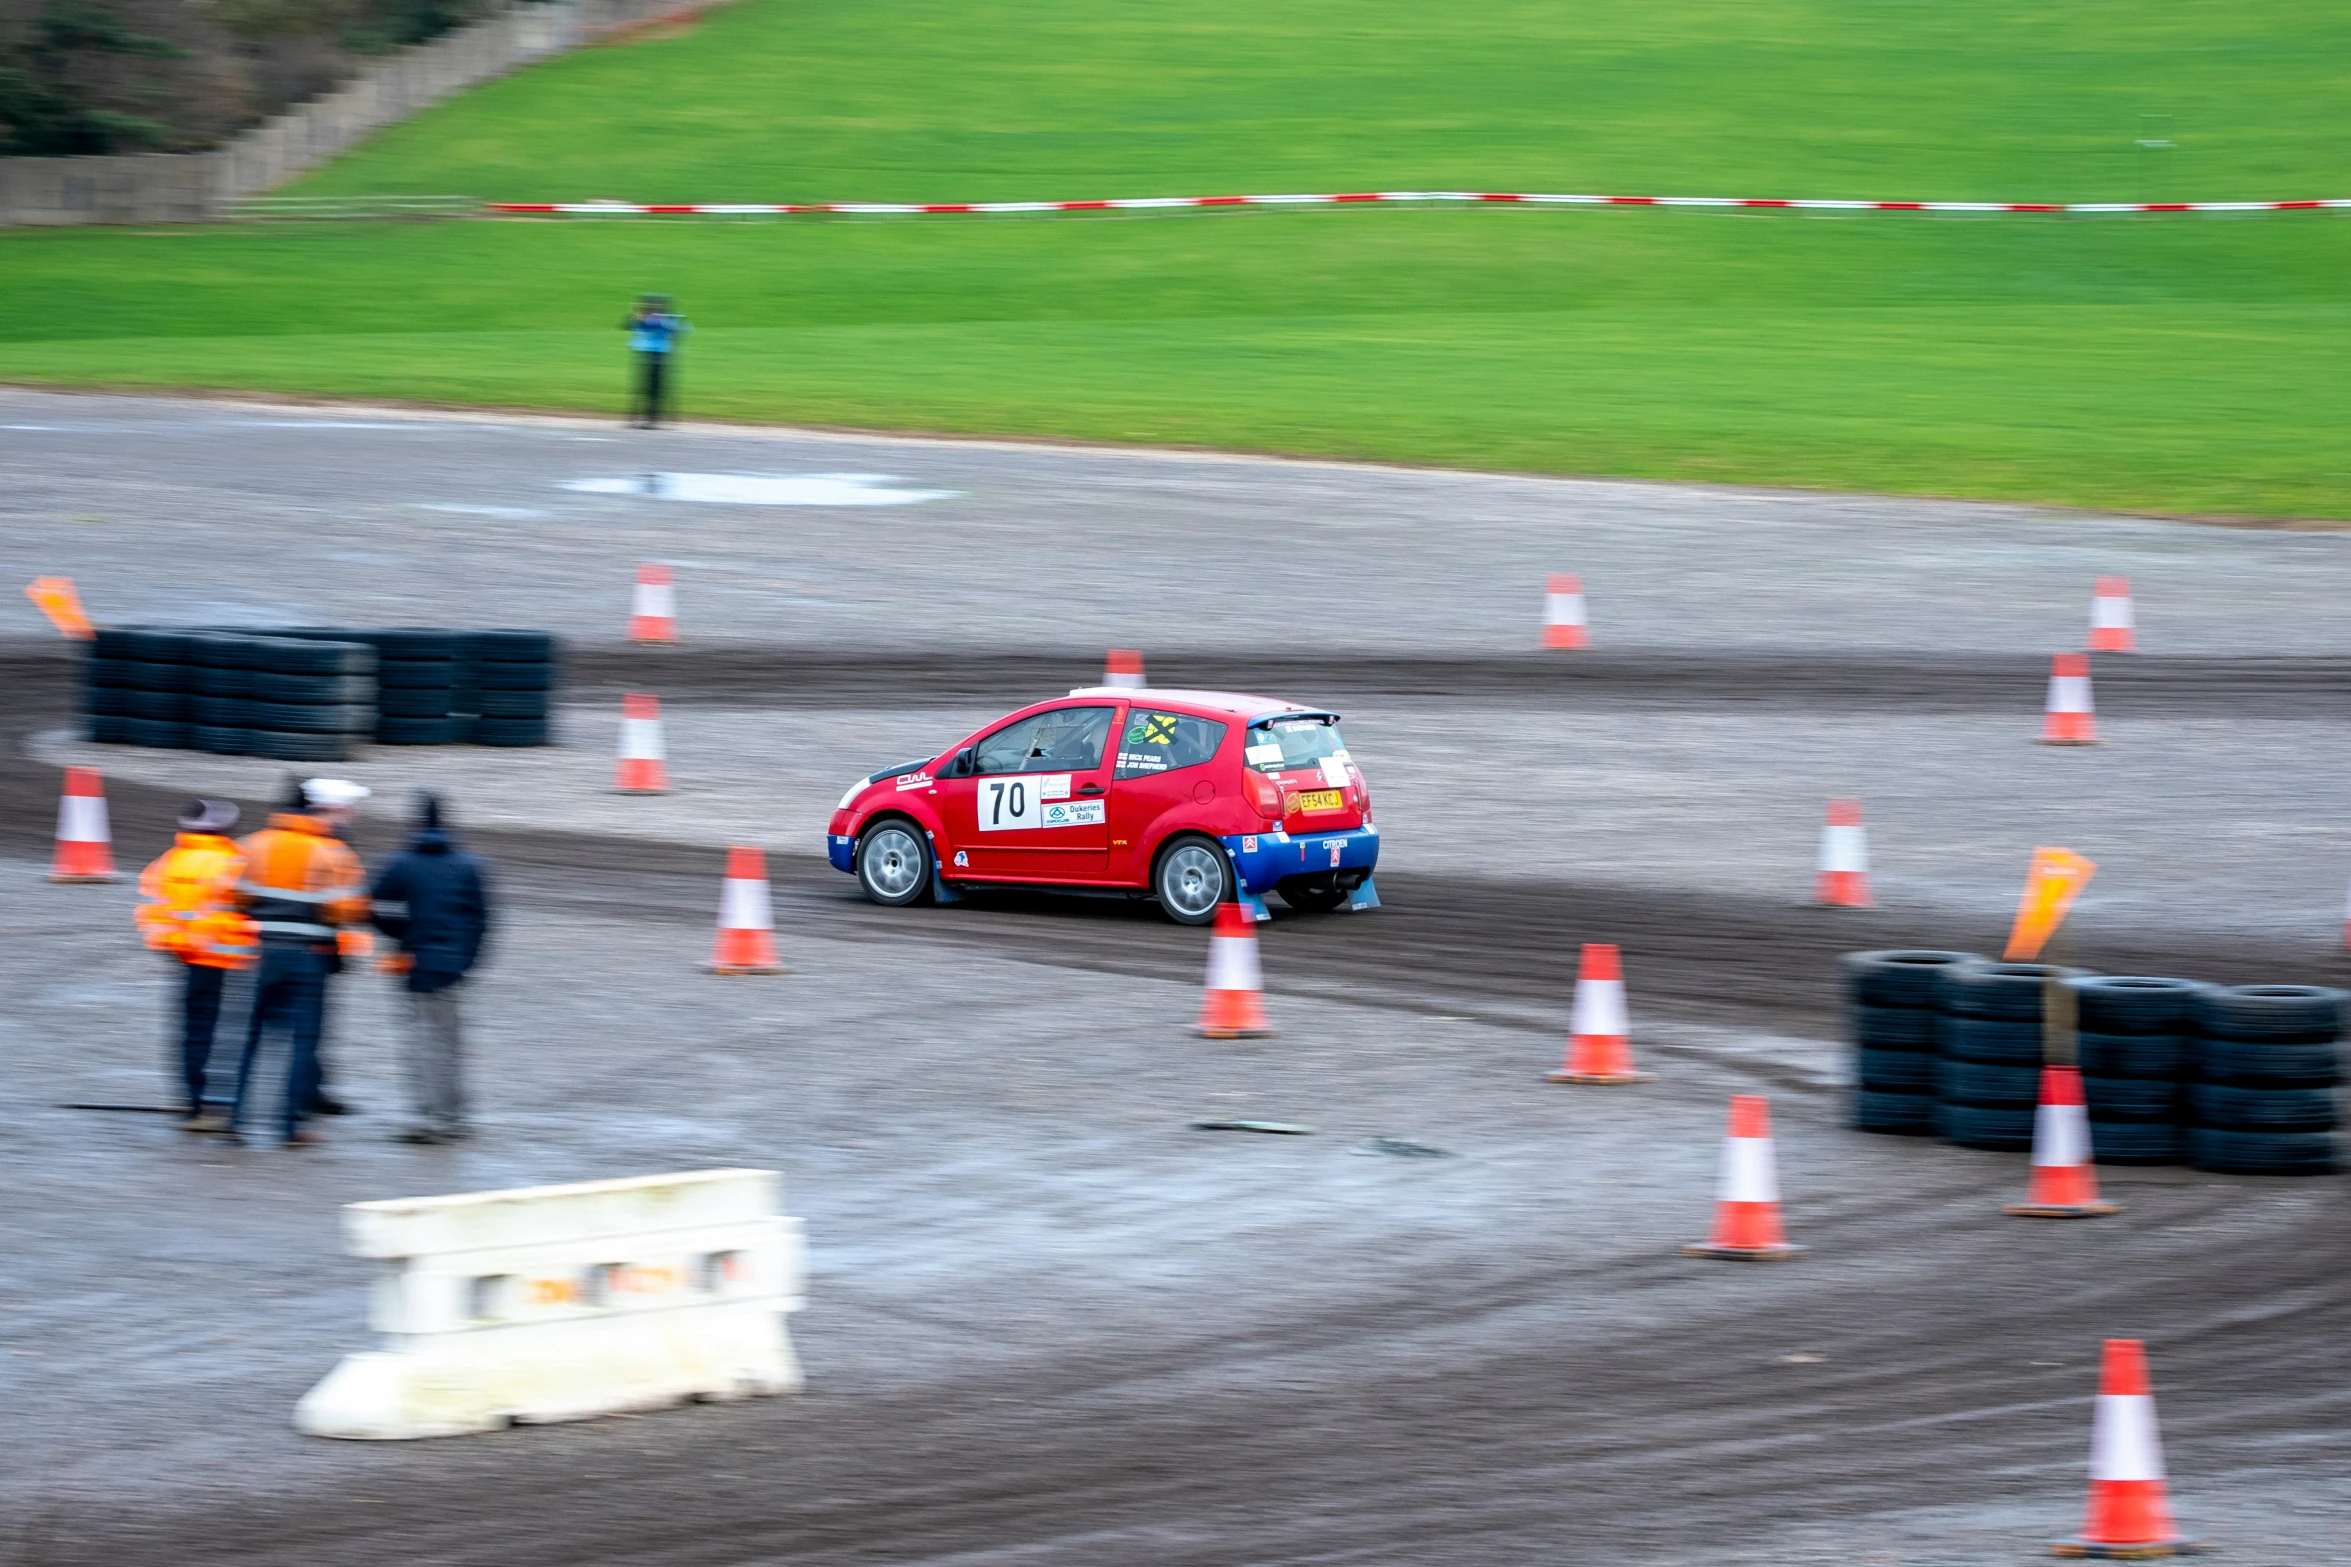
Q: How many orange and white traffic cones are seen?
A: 14